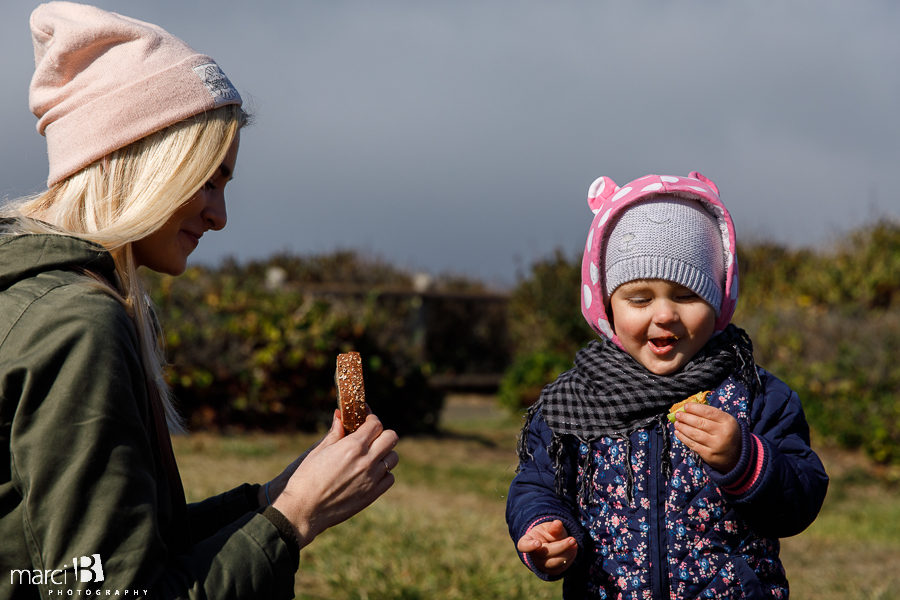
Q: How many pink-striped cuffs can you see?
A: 2